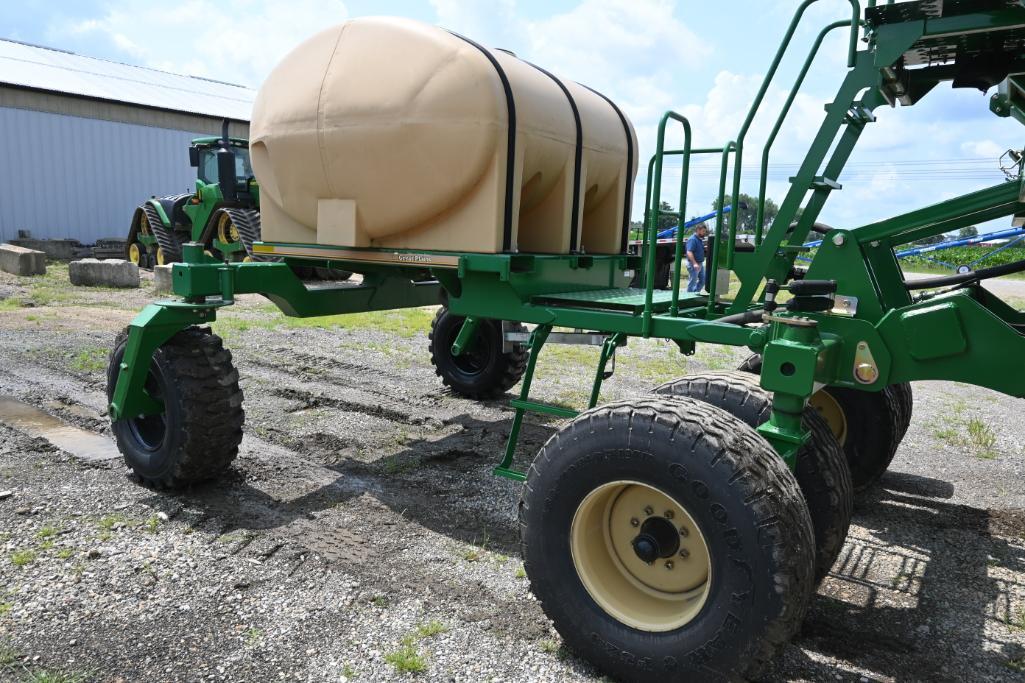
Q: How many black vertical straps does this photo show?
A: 3